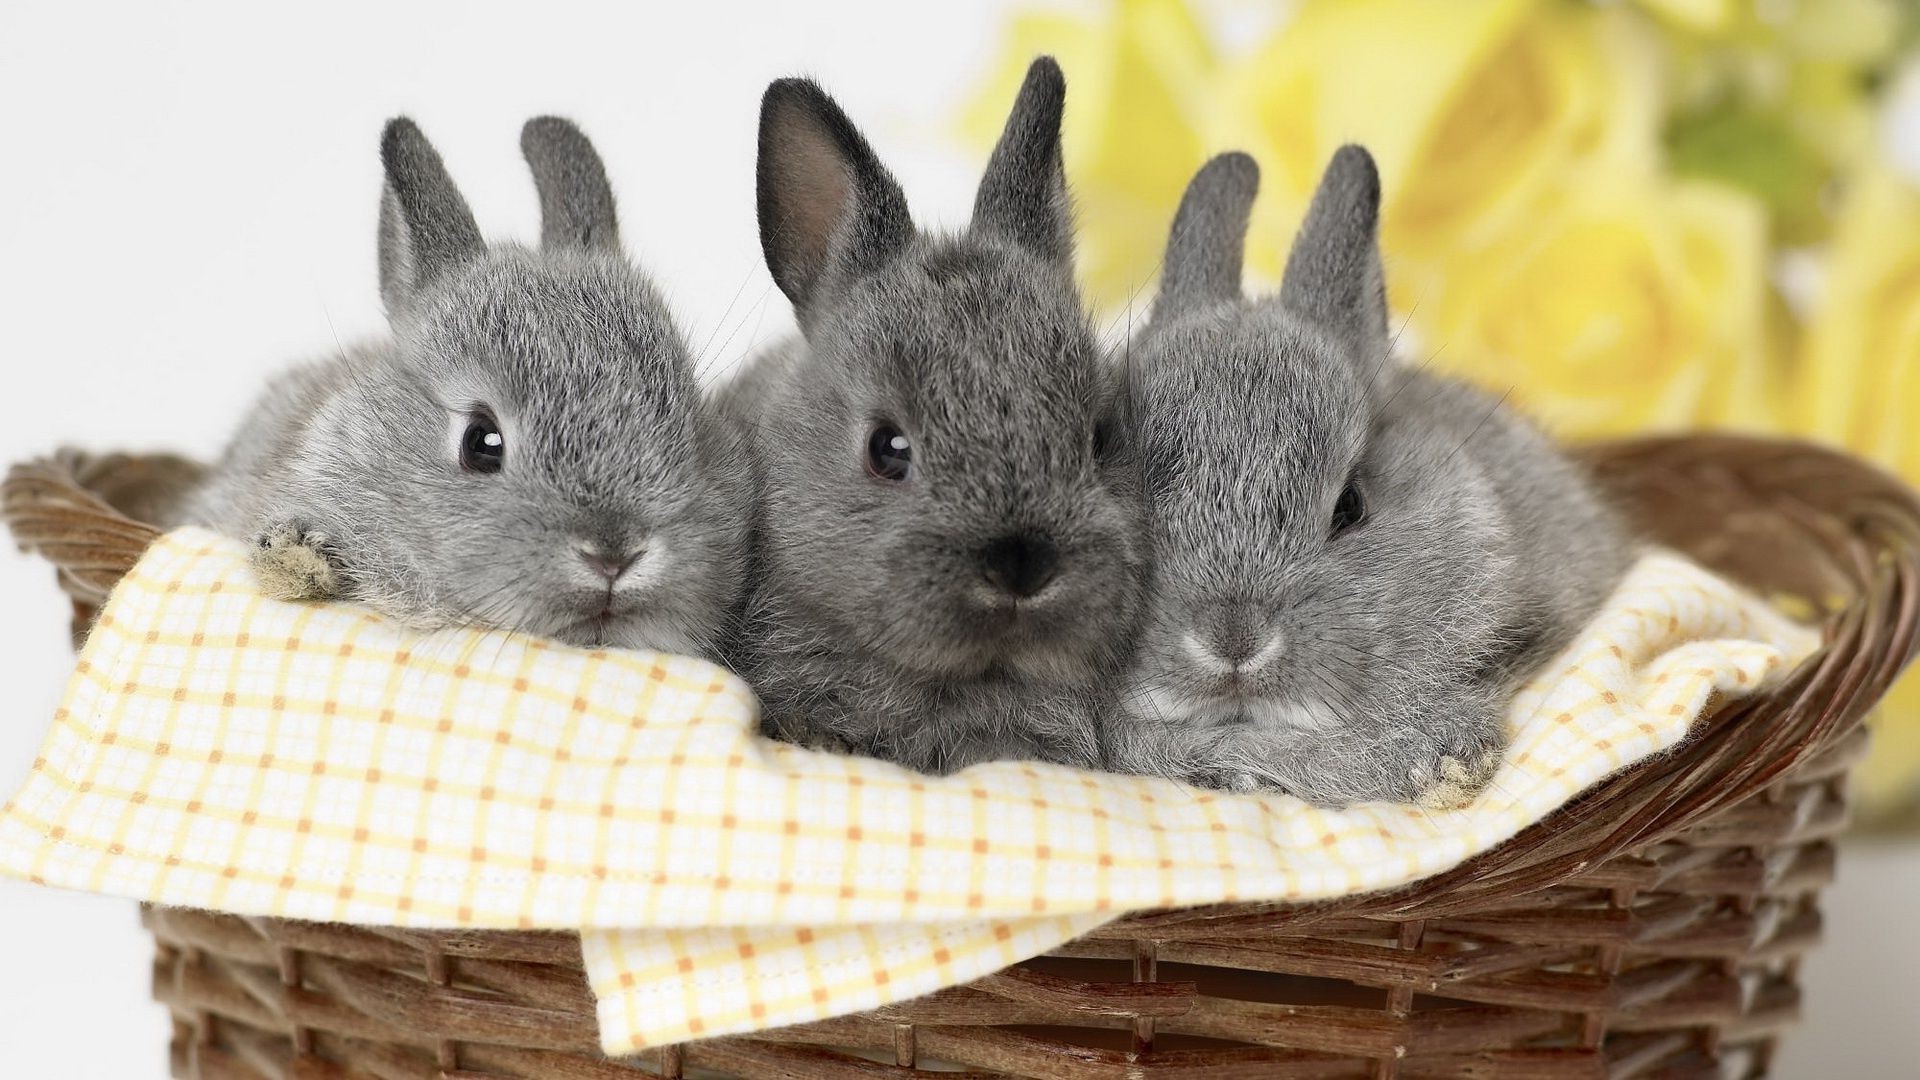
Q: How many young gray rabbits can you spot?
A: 3